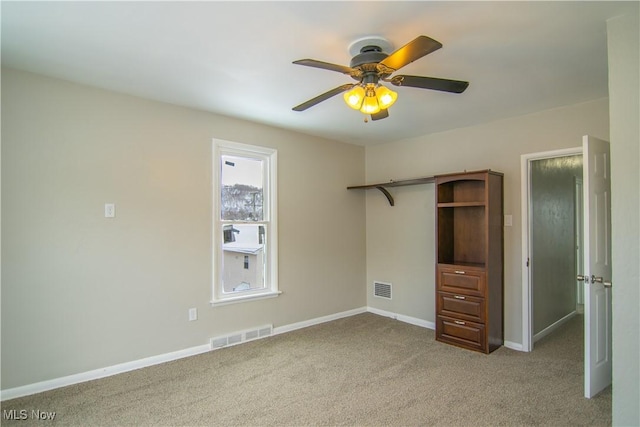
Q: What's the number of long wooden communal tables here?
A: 0